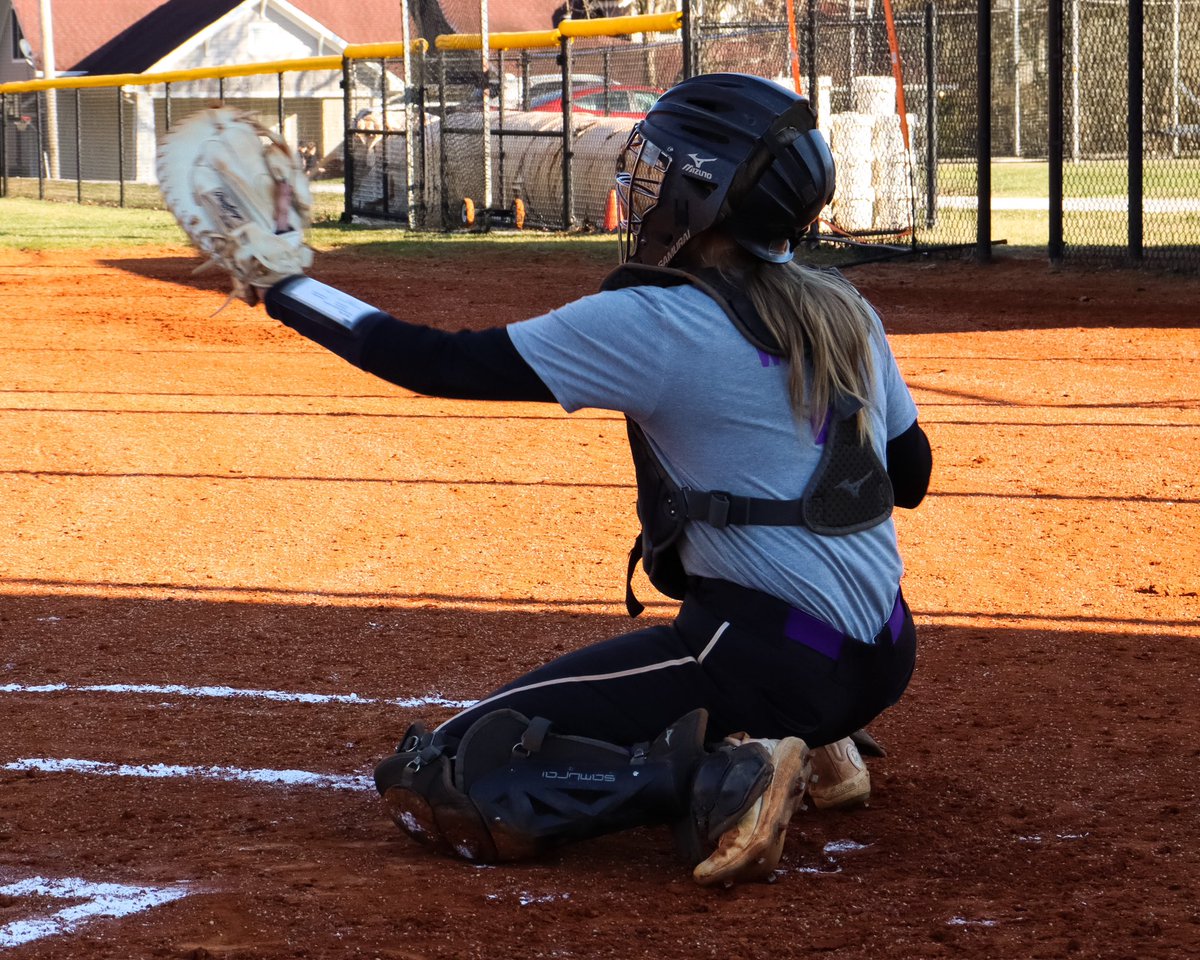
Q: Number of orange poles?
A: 2